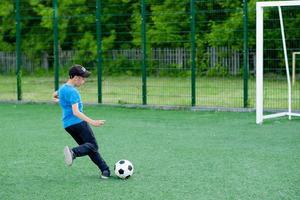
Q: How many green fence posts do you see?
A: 6